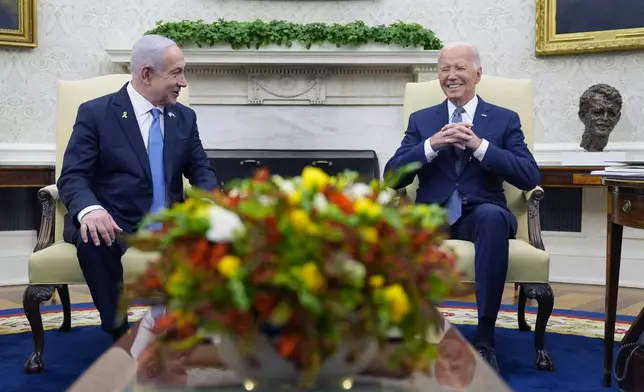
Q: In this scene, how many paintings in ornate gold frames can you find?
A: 2